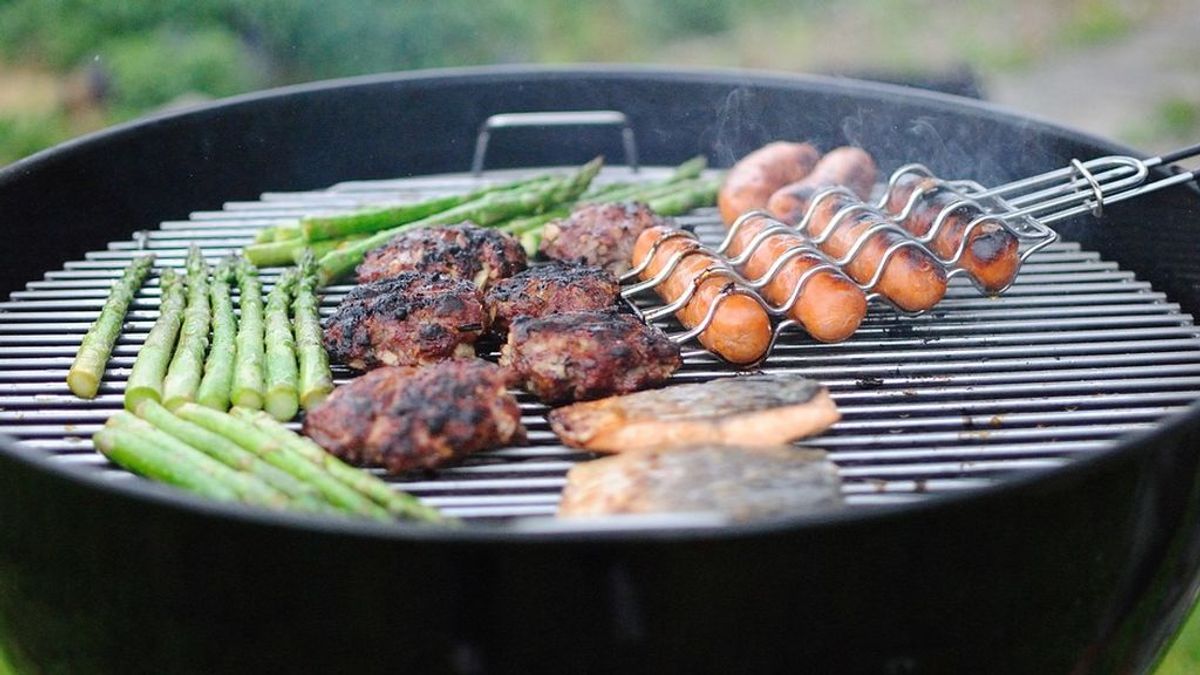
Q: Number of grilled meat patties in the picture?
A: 6